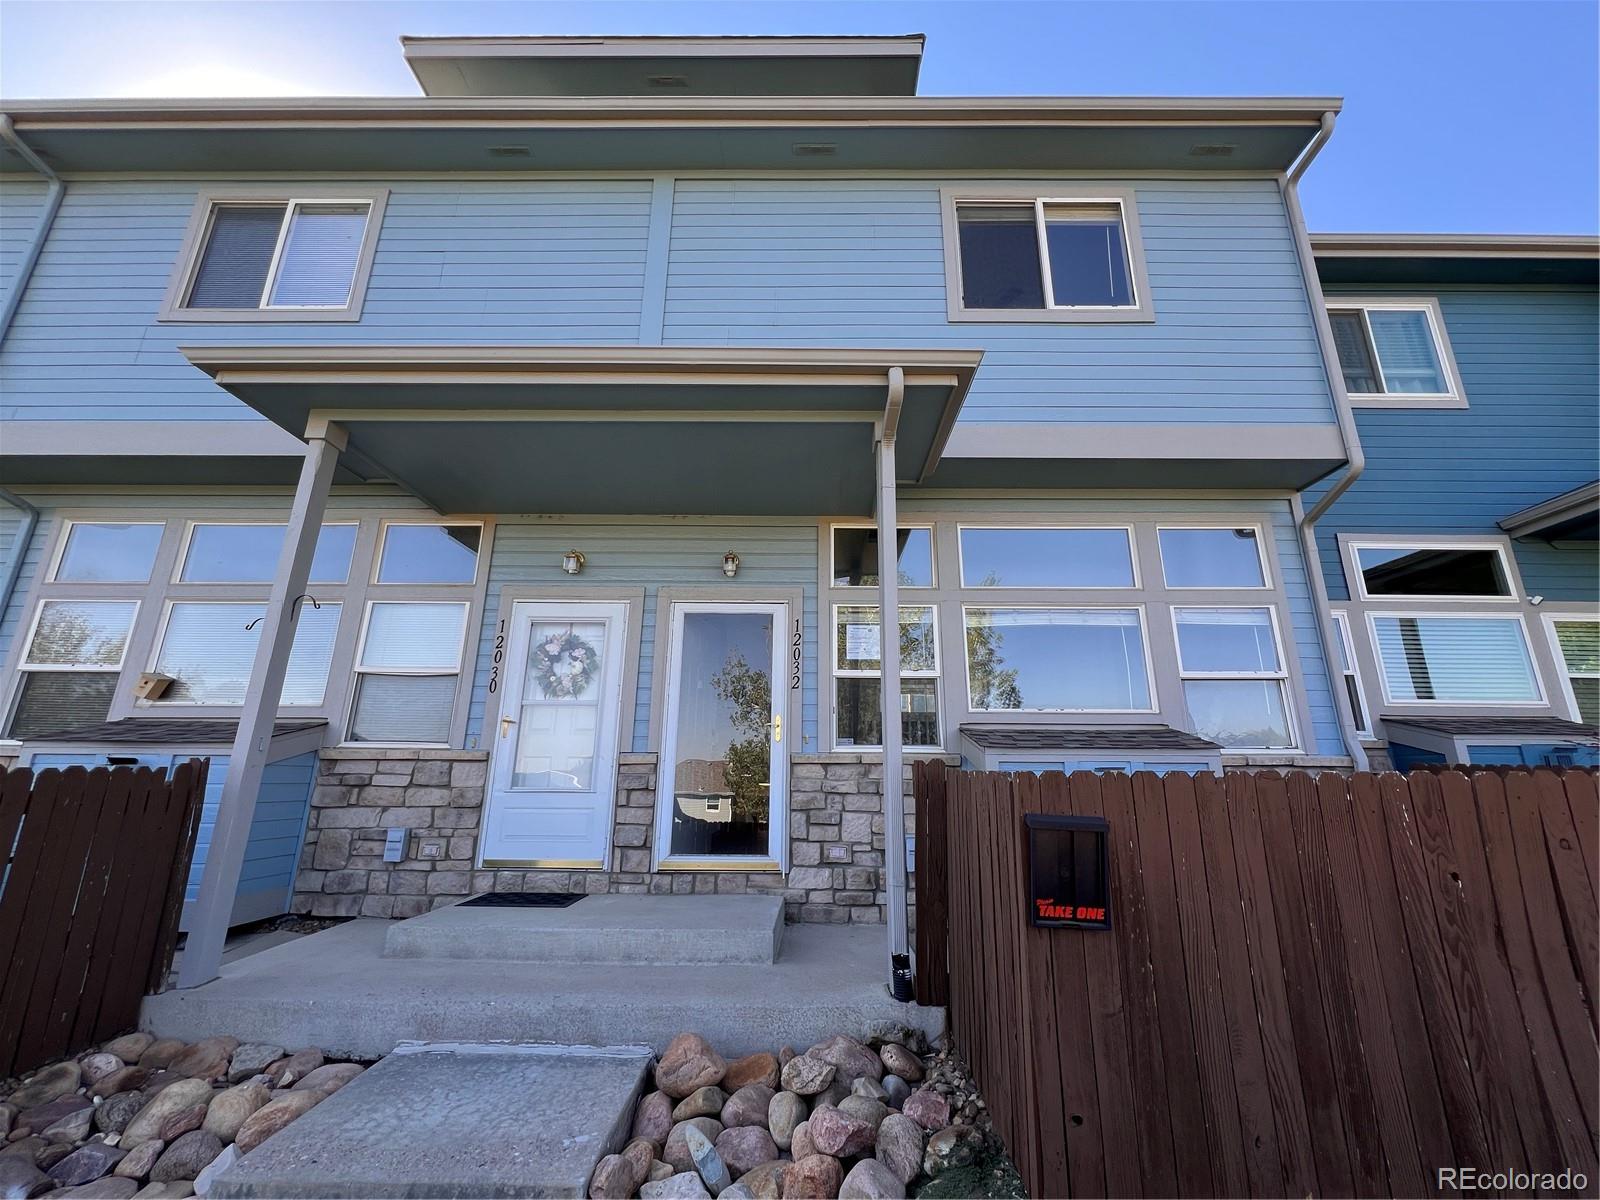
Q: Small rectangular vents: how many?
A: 4